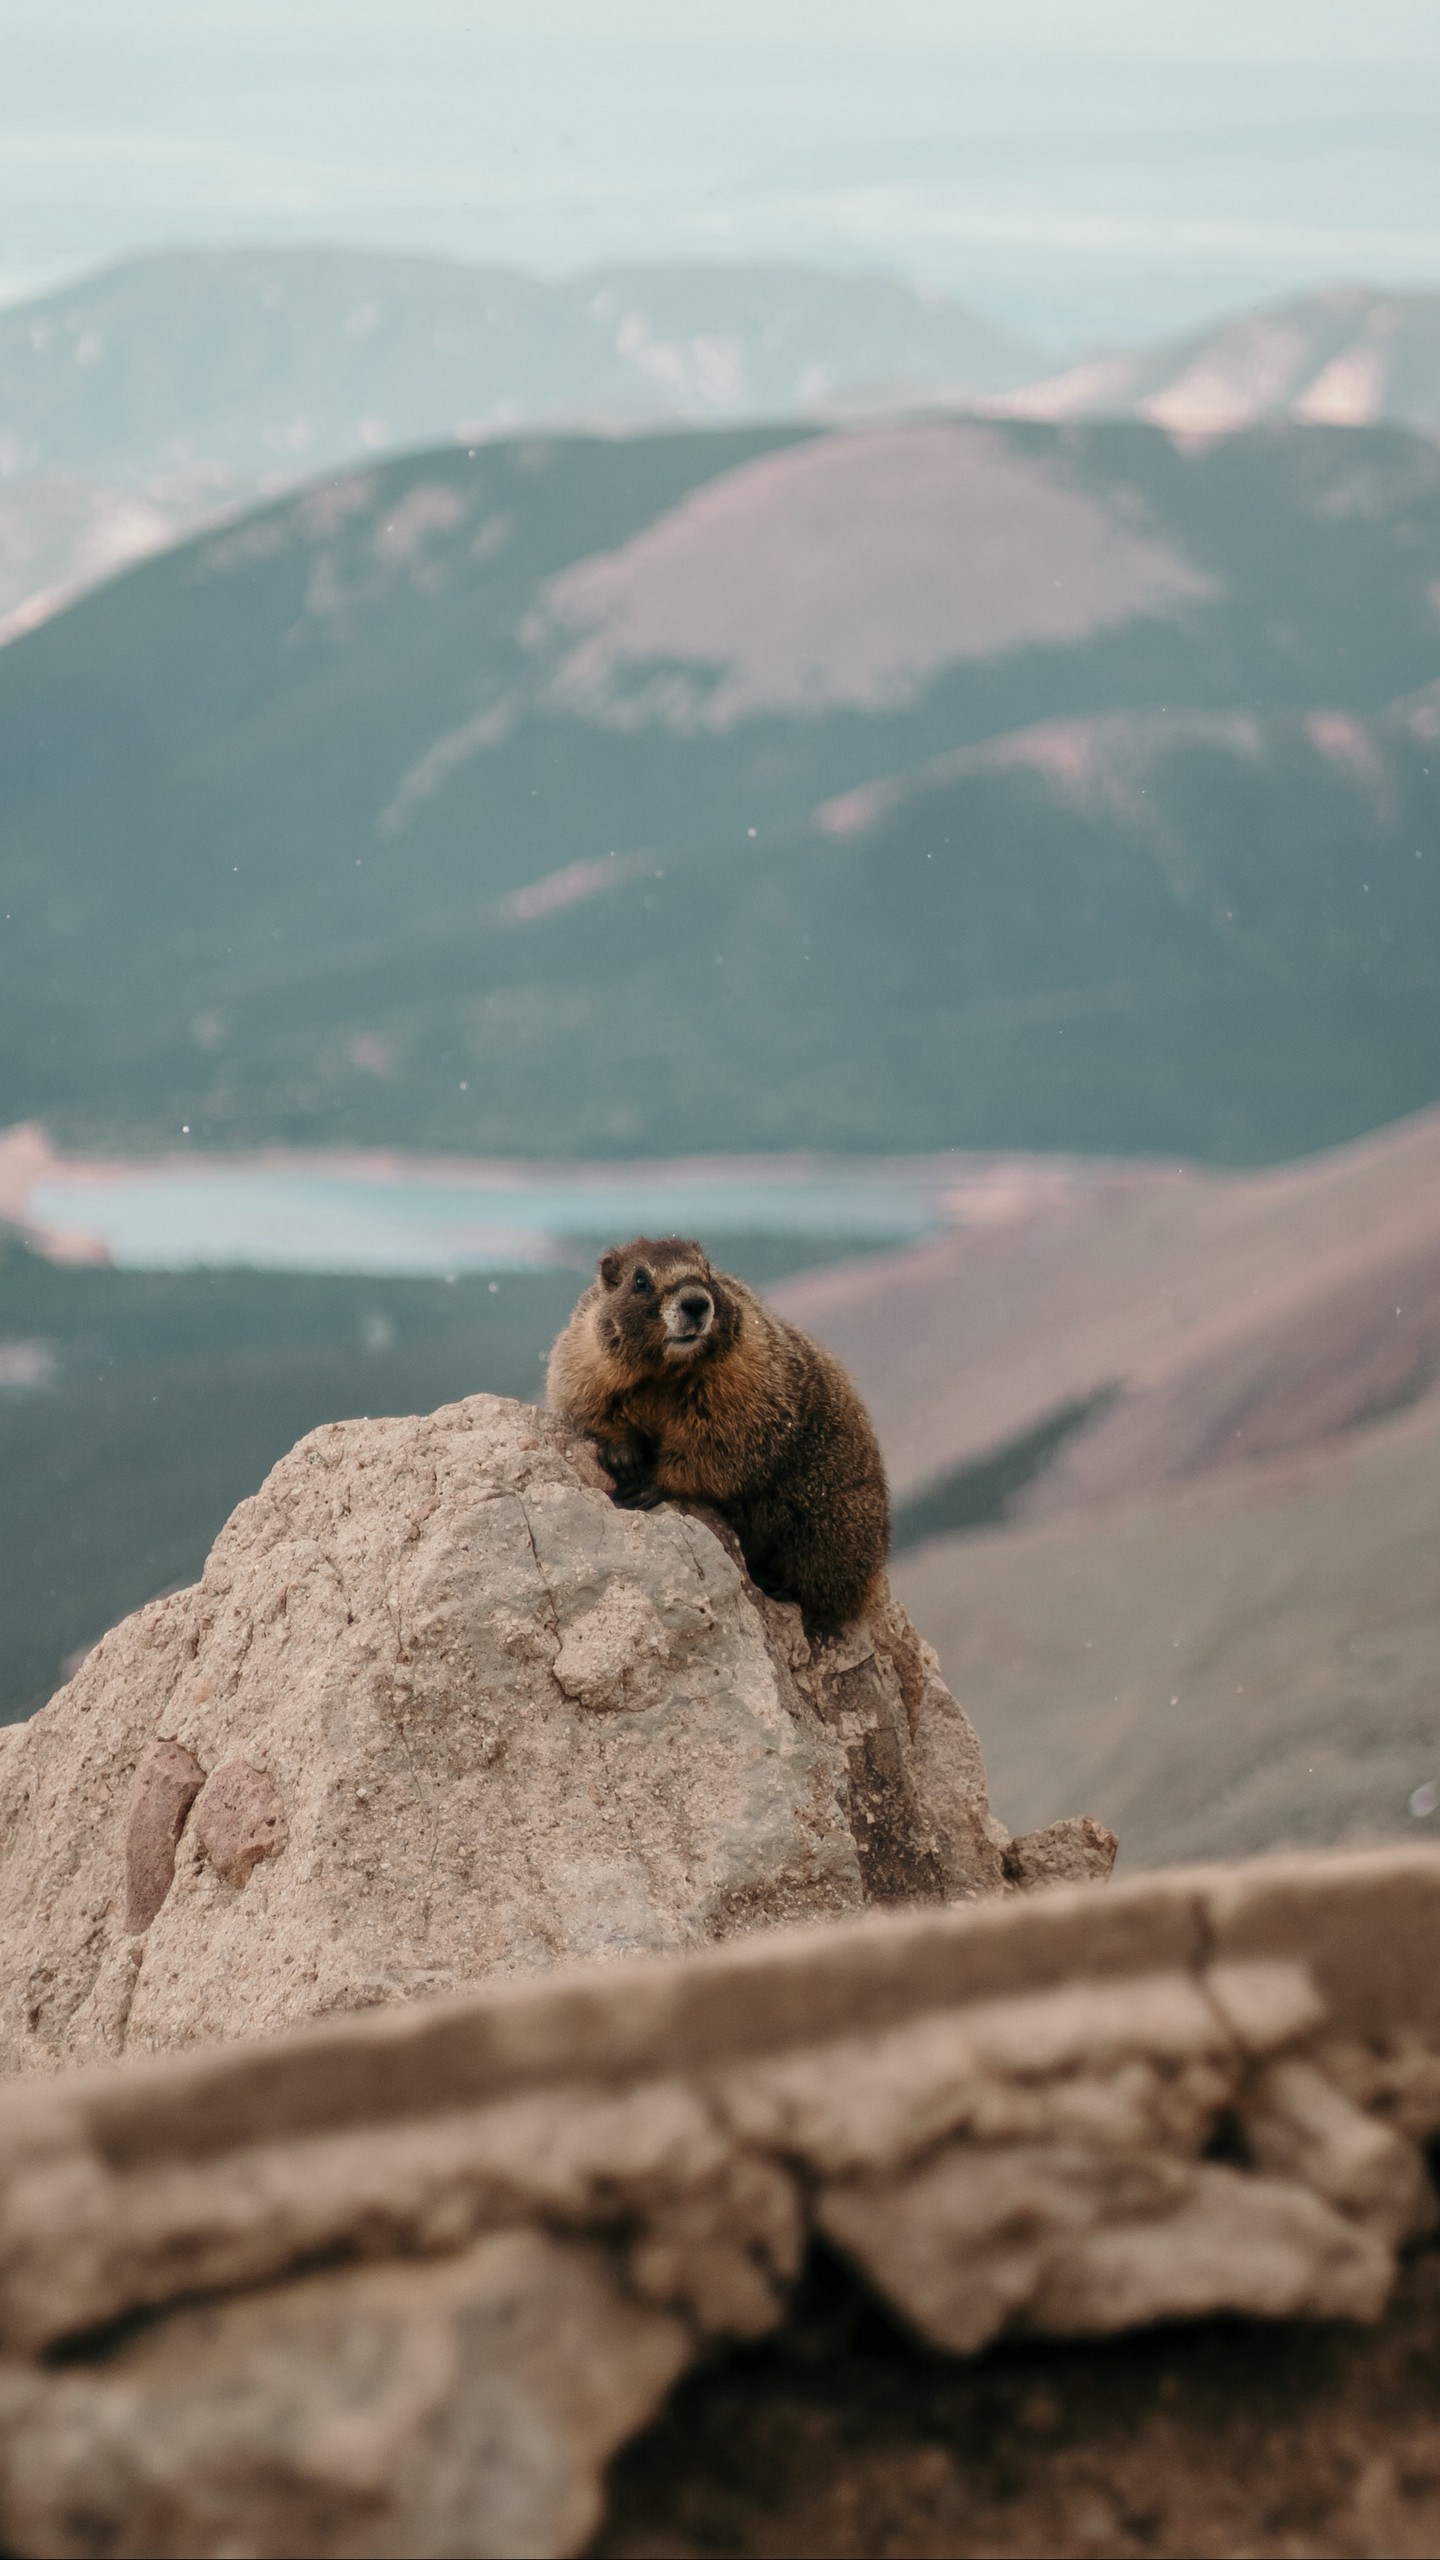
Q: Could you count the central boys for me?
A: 0